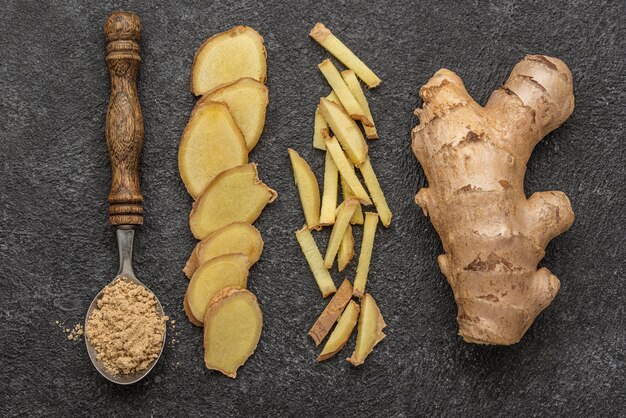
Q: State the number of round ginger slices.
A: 7